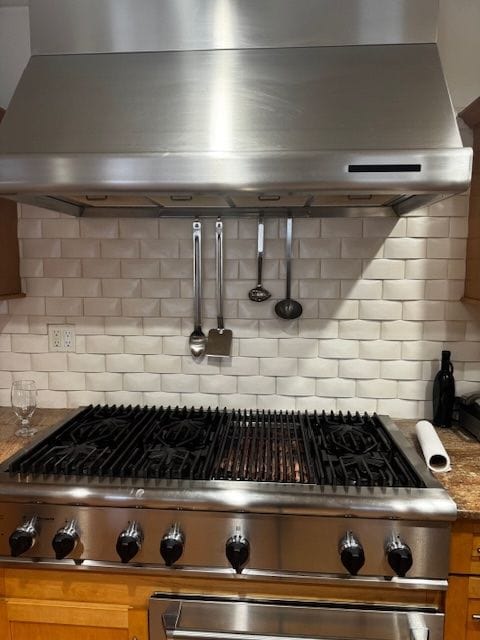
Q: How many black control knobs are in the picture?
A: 7